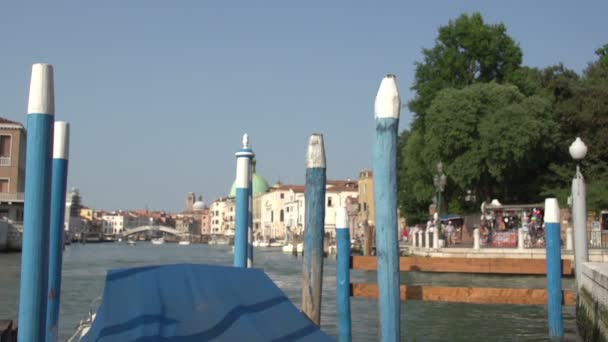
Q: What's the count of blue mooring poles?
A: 7